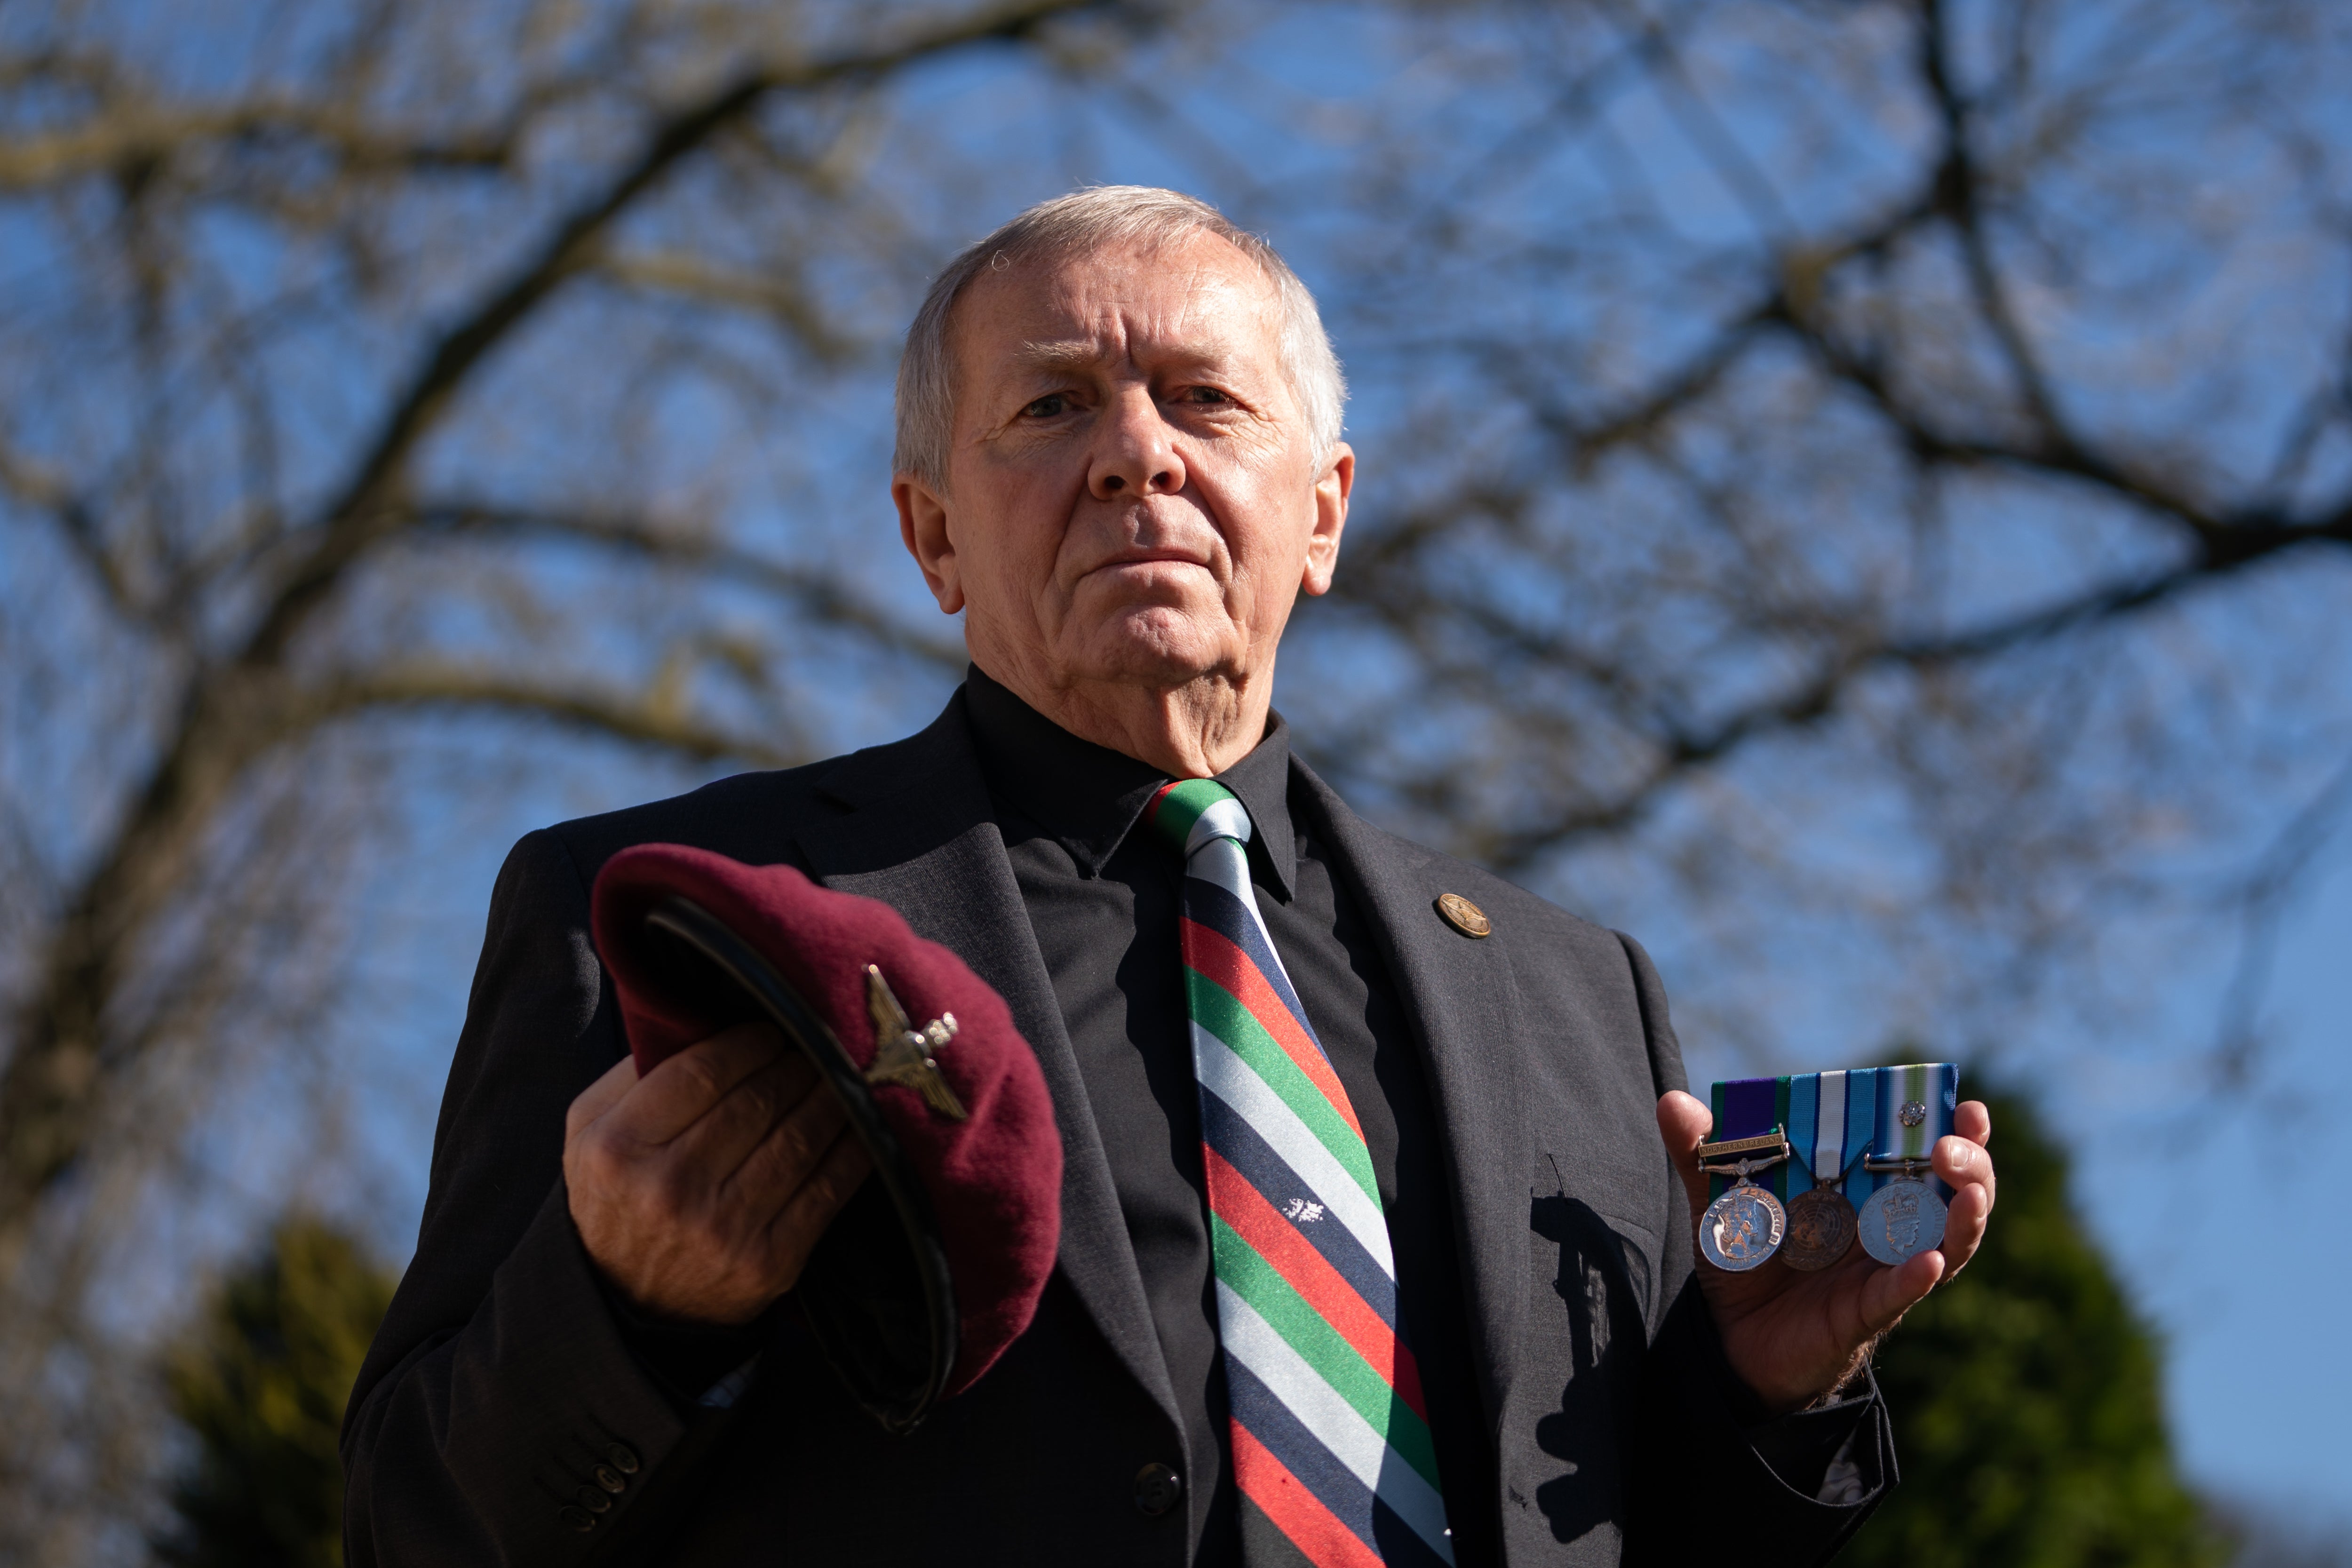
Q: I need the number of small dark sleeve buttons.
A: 4